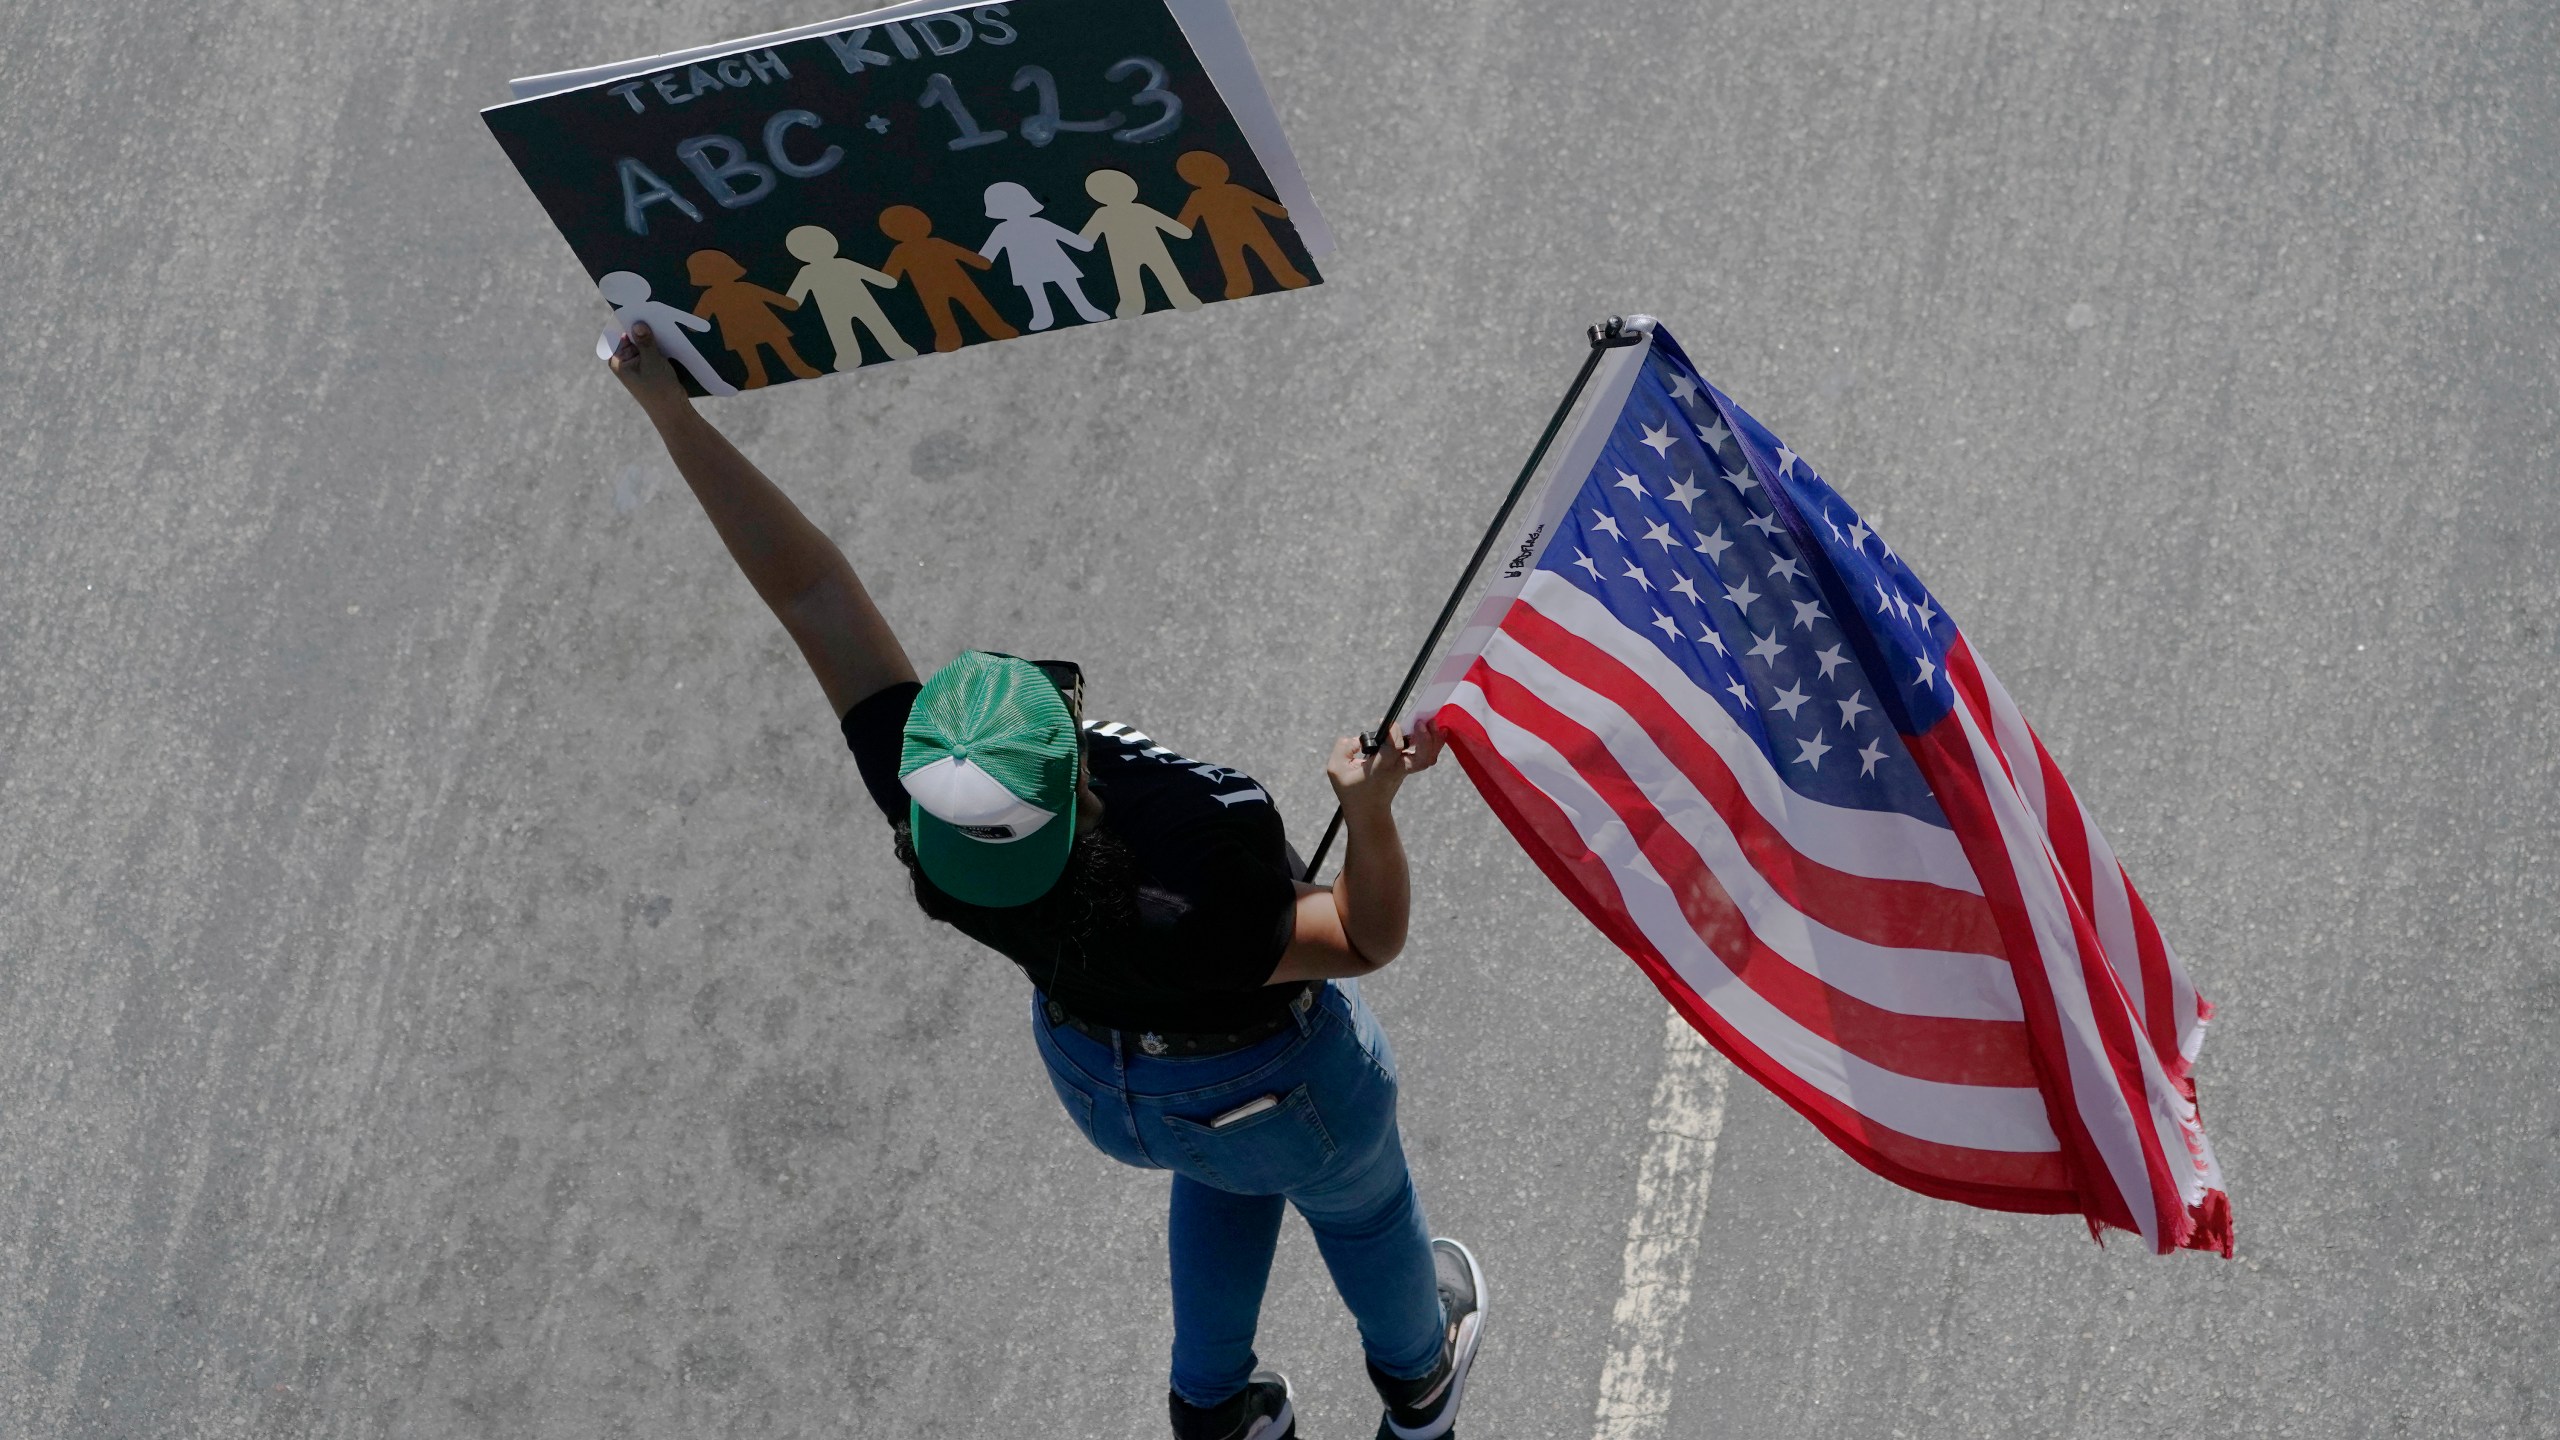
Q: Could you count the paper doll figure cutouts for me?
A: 7